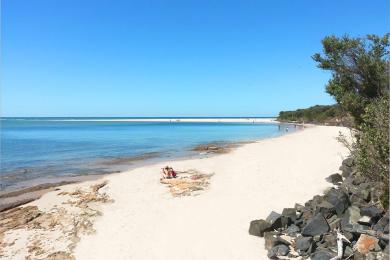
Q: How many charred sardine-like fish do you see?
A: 0